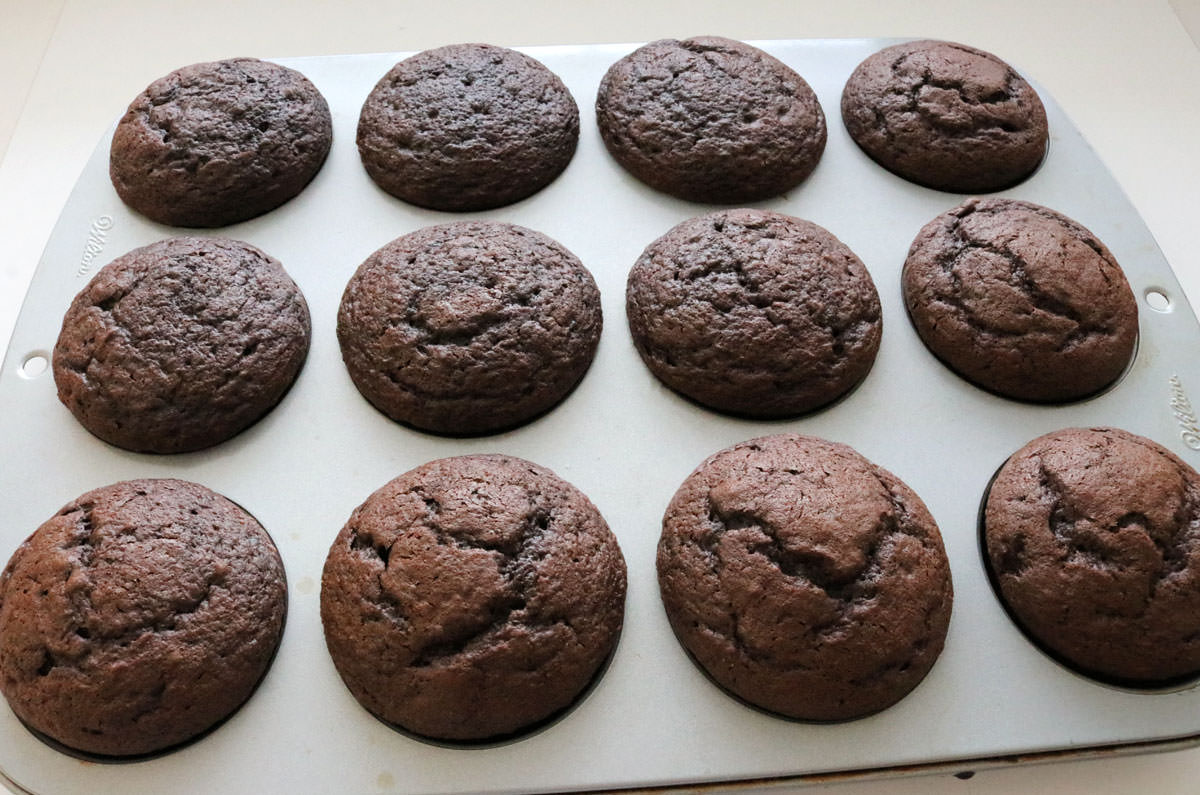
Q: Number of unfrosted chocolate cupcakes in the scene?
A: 12